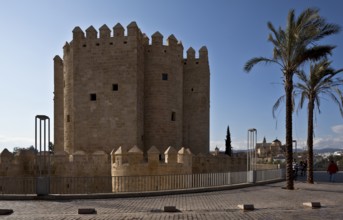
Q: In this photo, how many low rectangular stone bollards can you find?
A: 5